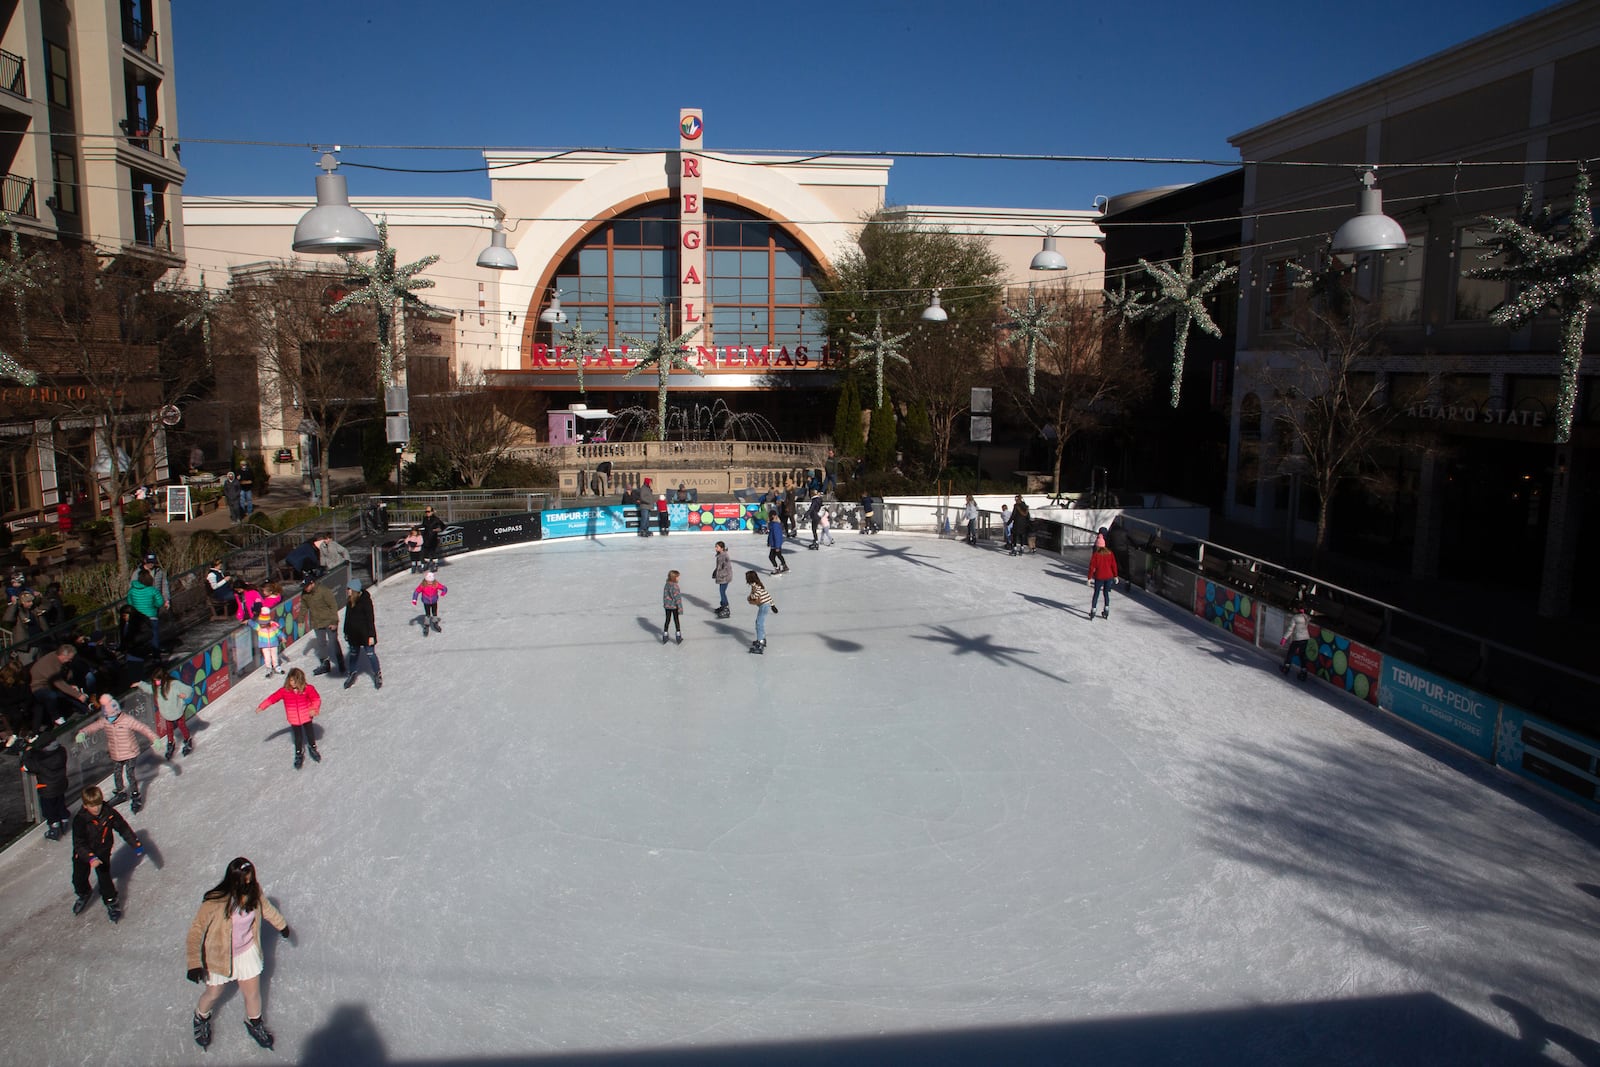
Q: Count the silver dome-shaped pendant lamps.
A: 6